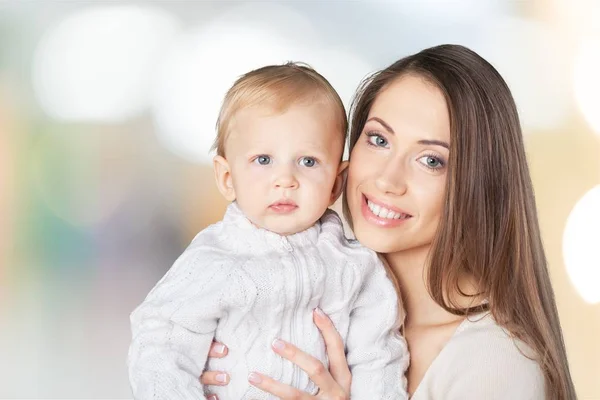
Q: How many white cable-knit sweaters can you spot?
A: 1